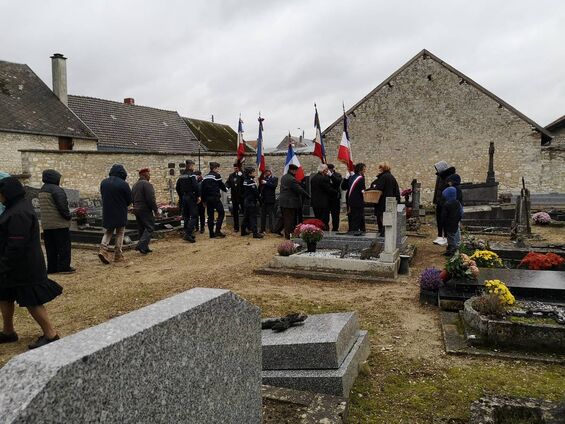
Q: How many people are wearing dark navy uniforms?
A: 3